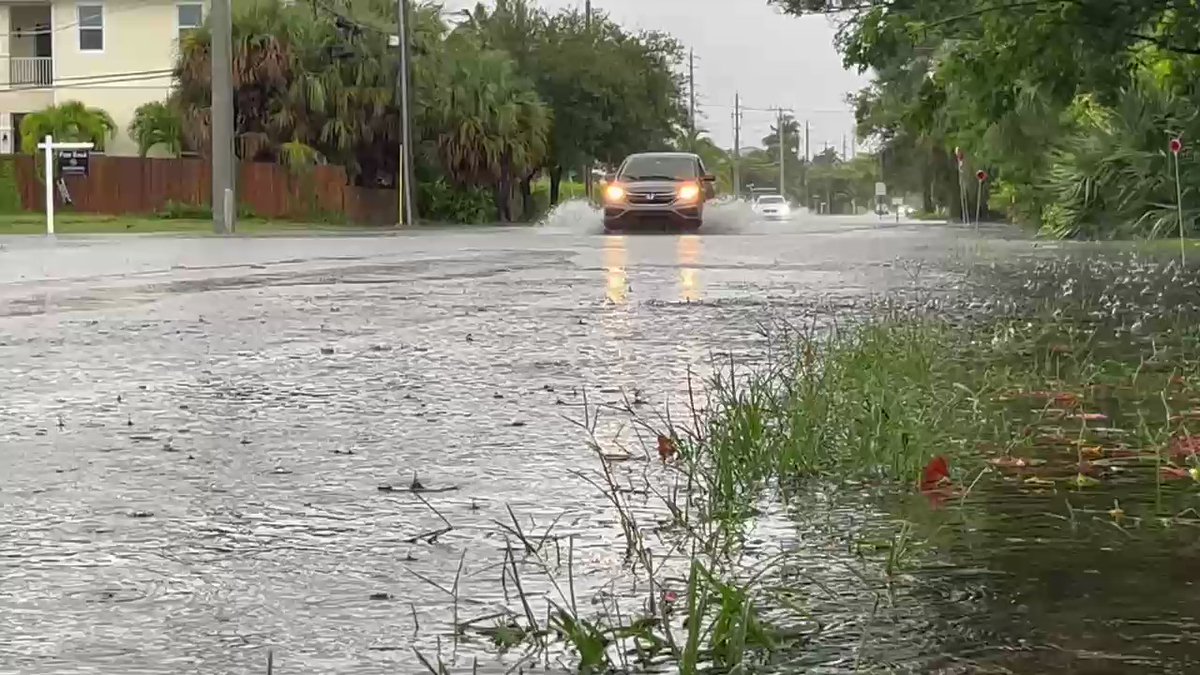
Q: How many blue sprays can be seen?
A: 0